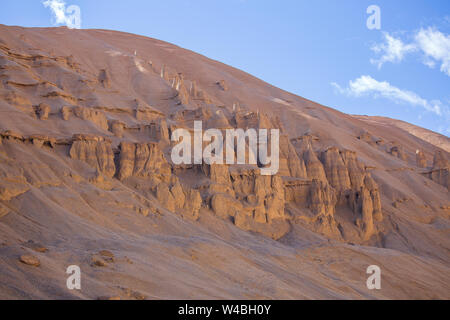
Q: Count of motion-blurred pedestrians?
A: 0